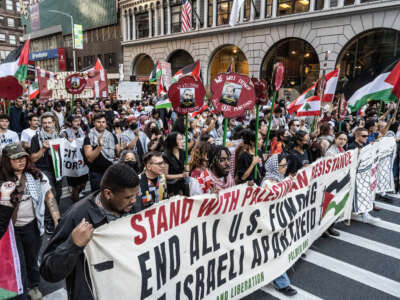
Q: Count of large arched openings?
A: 5